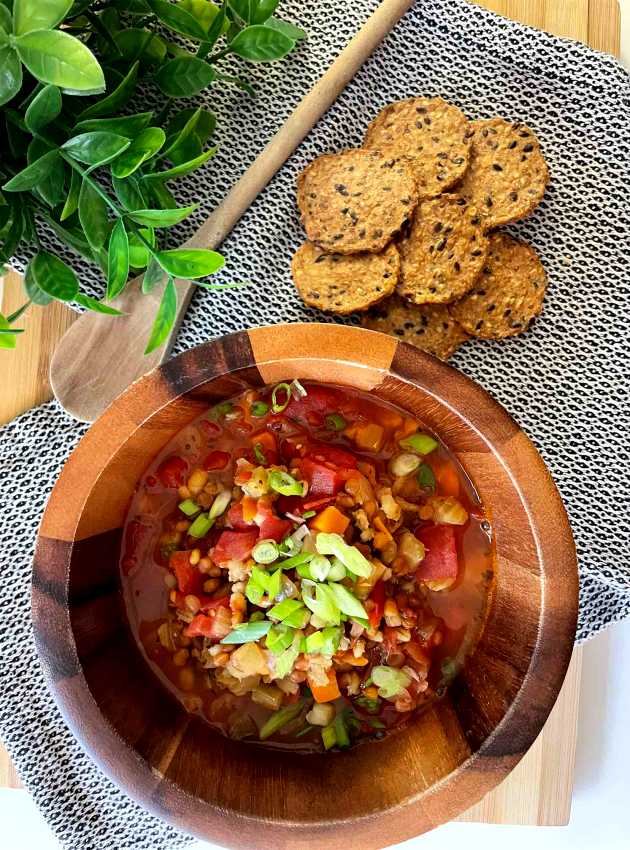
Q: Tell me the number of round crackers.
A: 7